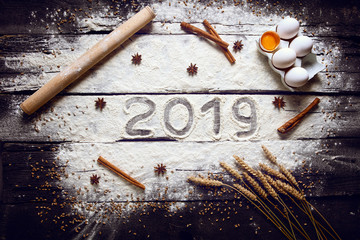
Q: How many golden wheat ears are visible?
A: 11